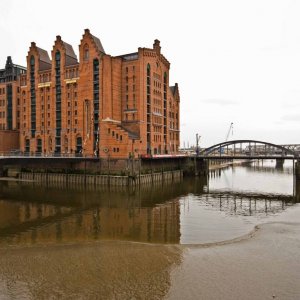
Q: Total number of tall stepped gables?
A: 3